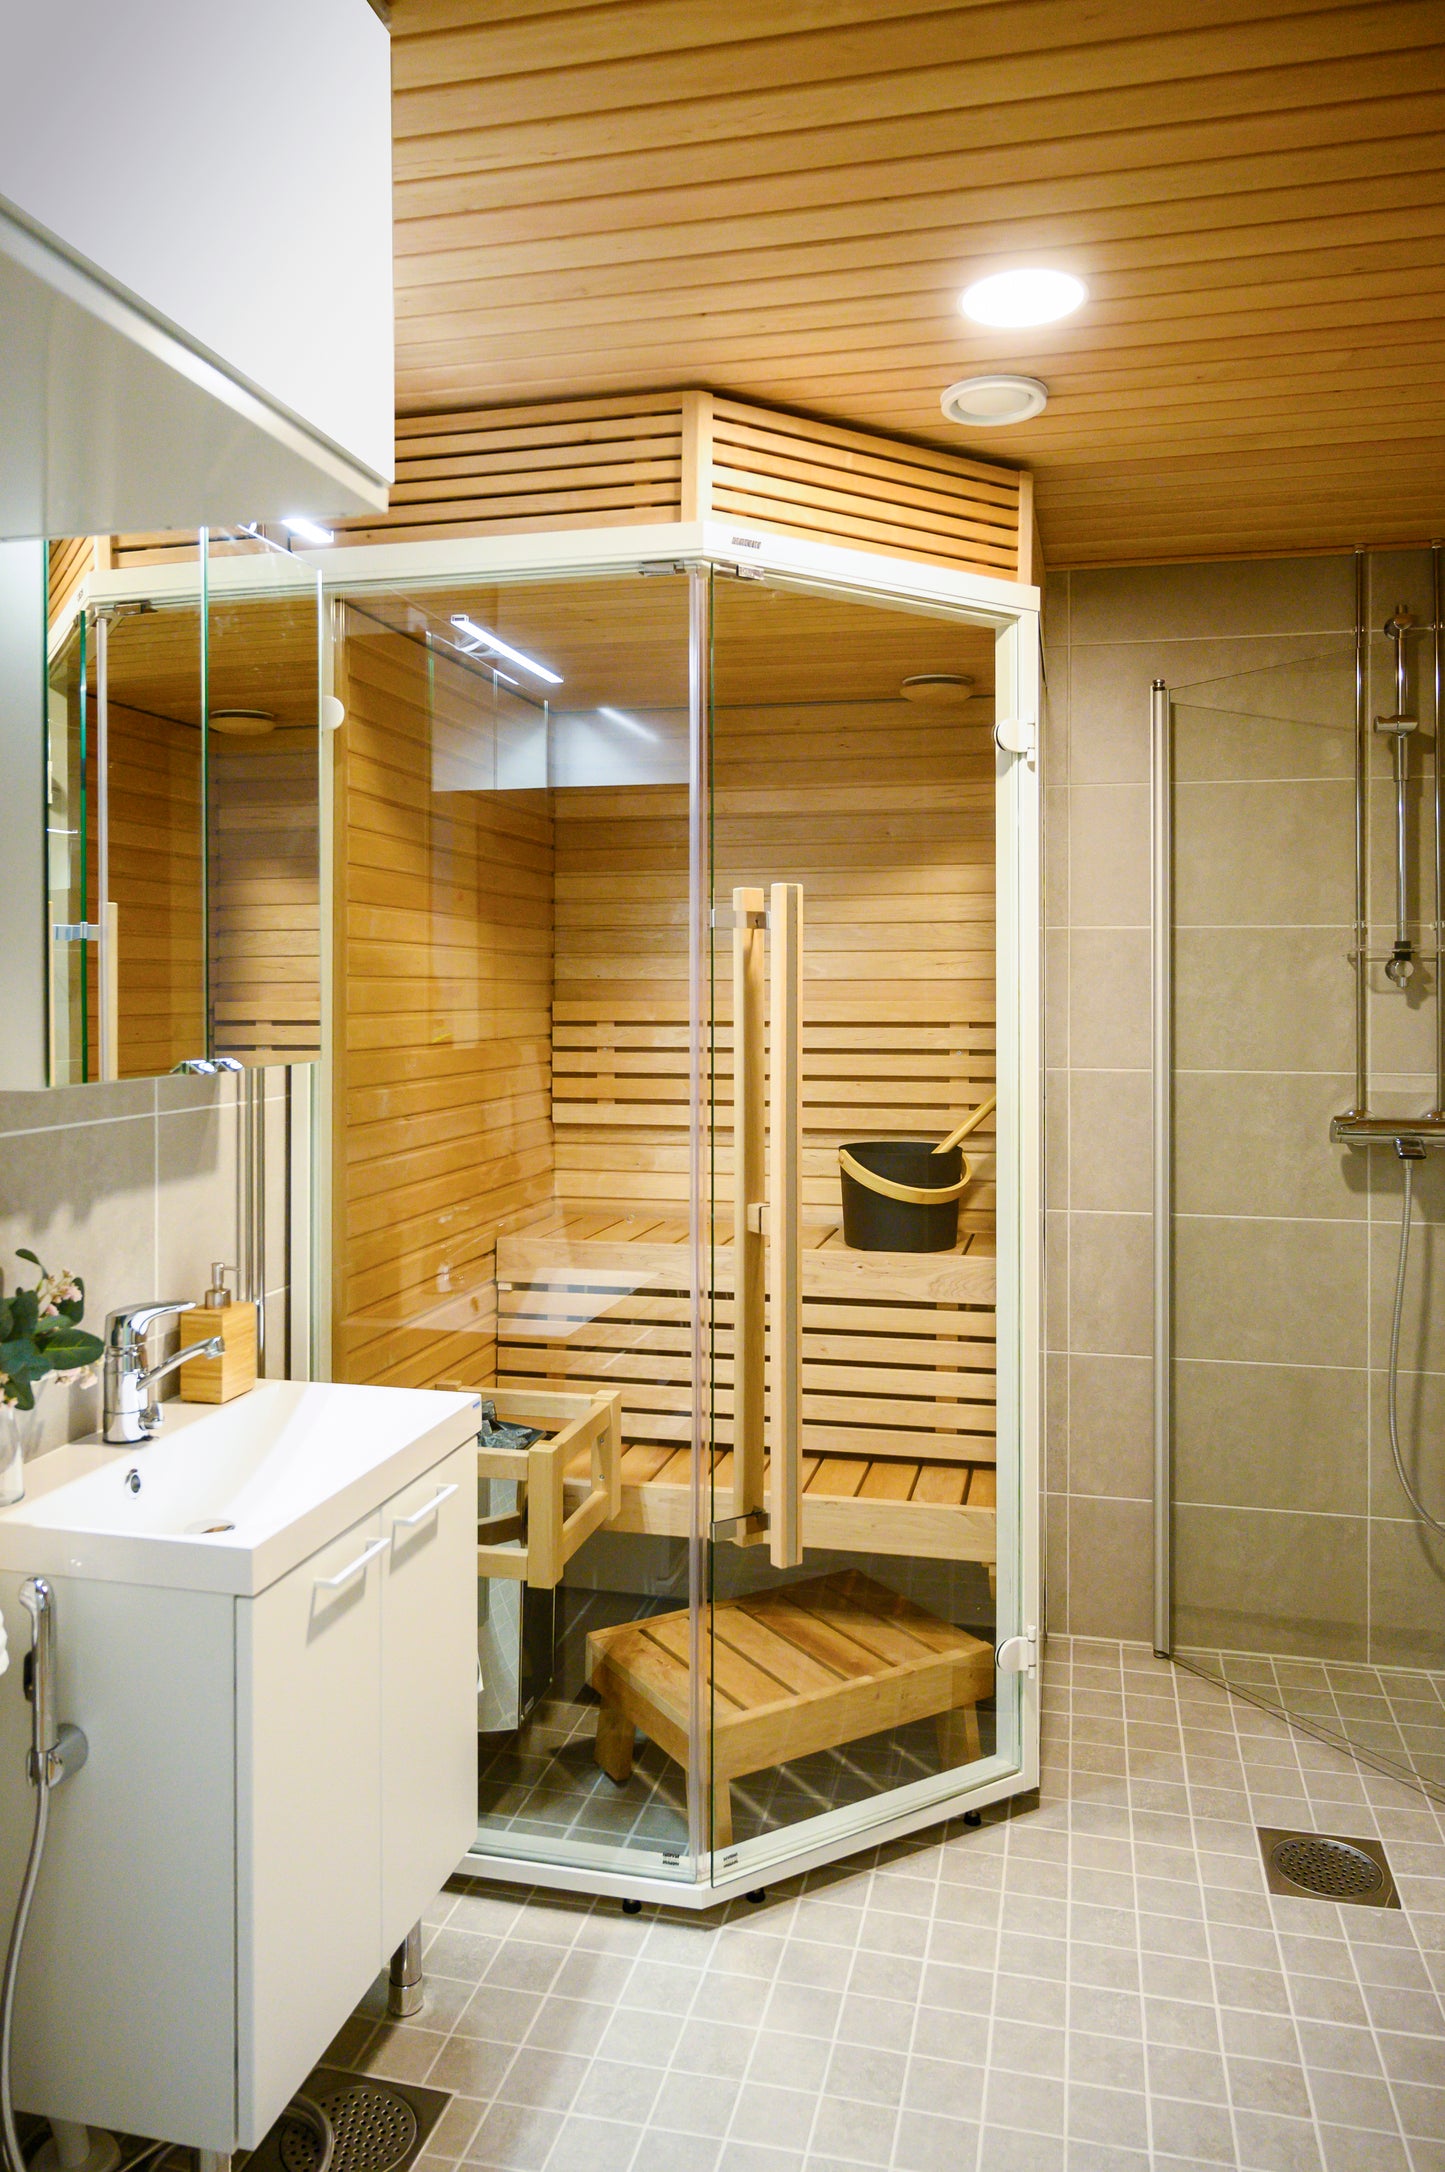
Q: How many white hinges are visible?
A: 3